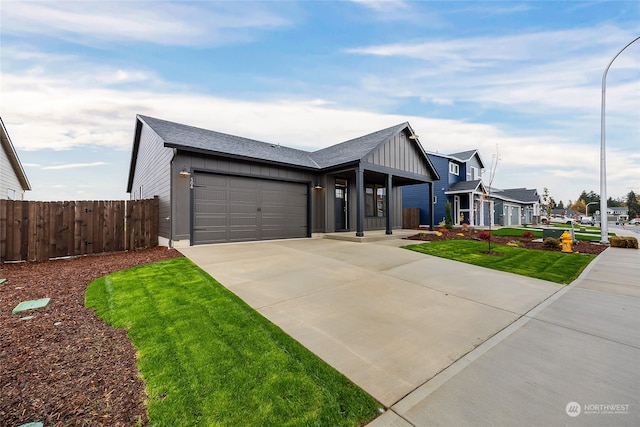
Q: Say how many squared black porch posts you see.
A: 3